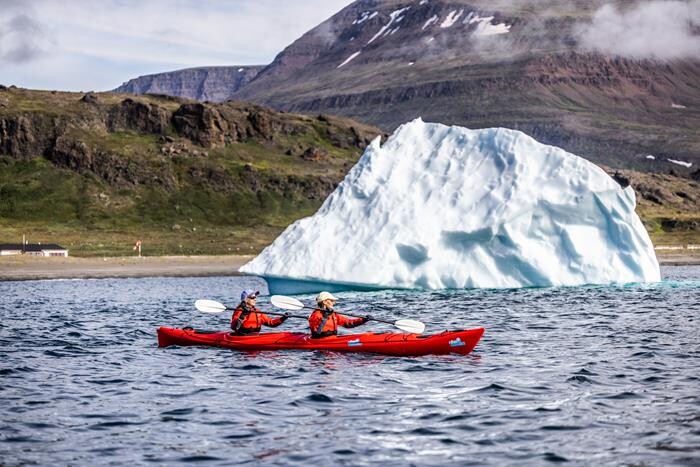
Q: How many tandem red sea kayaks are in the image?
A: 1